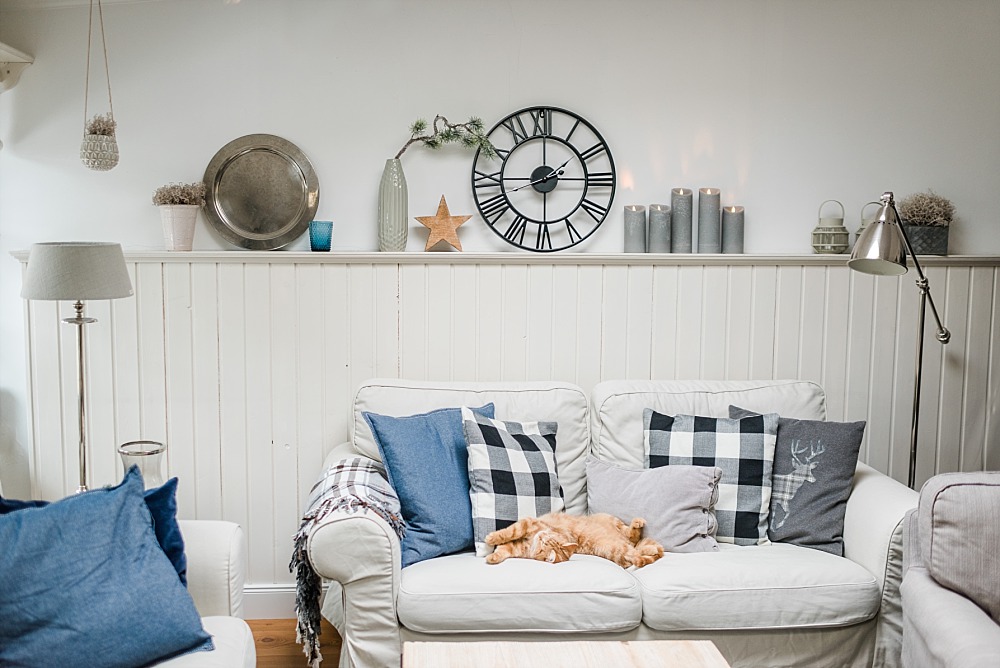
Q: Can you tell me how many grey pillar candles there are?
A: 5